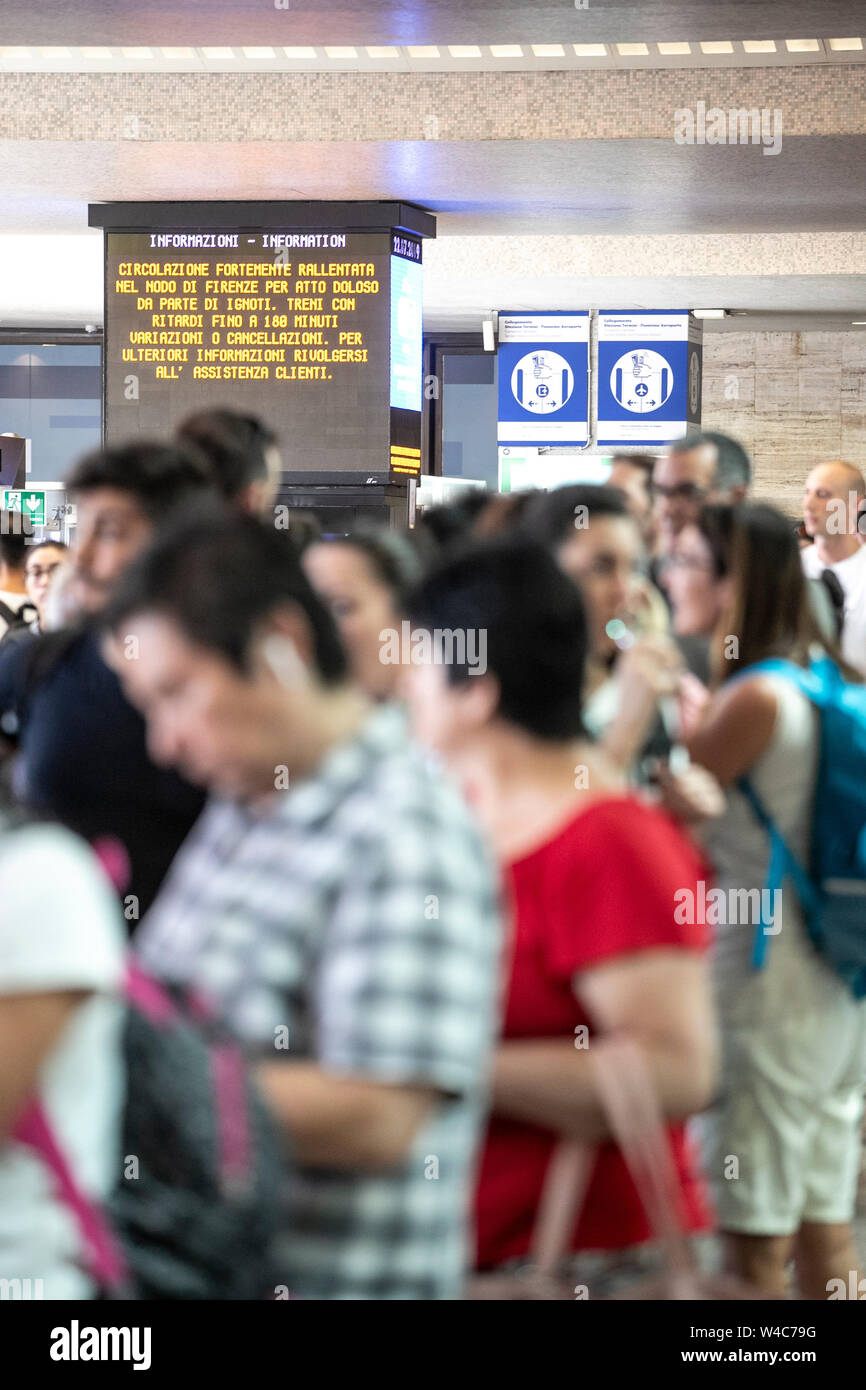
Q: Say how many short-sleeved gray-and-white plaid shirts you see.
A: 1